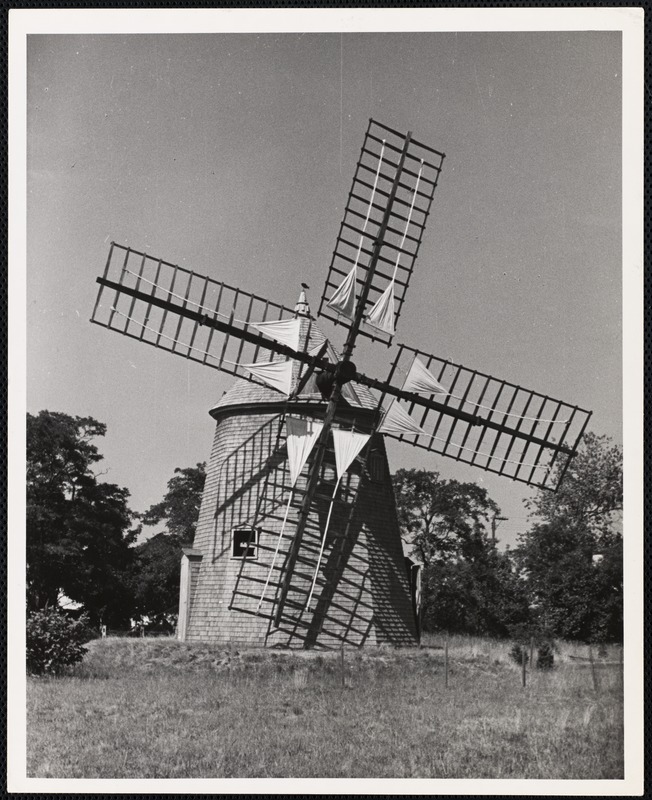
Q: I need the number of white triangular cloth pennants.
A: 8